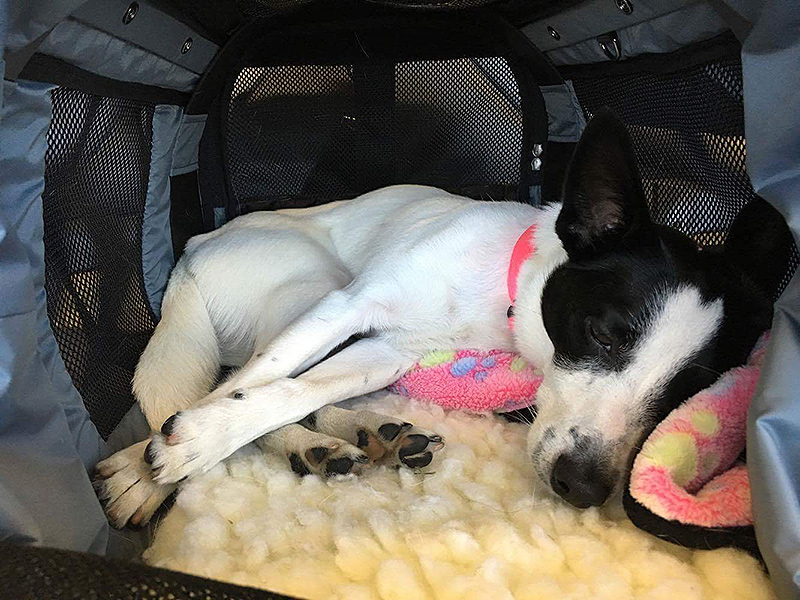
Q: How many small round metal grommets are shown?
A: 4